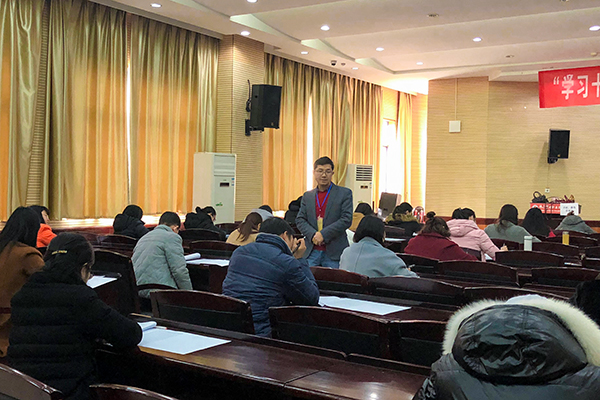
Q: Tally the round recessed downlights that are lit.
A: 10